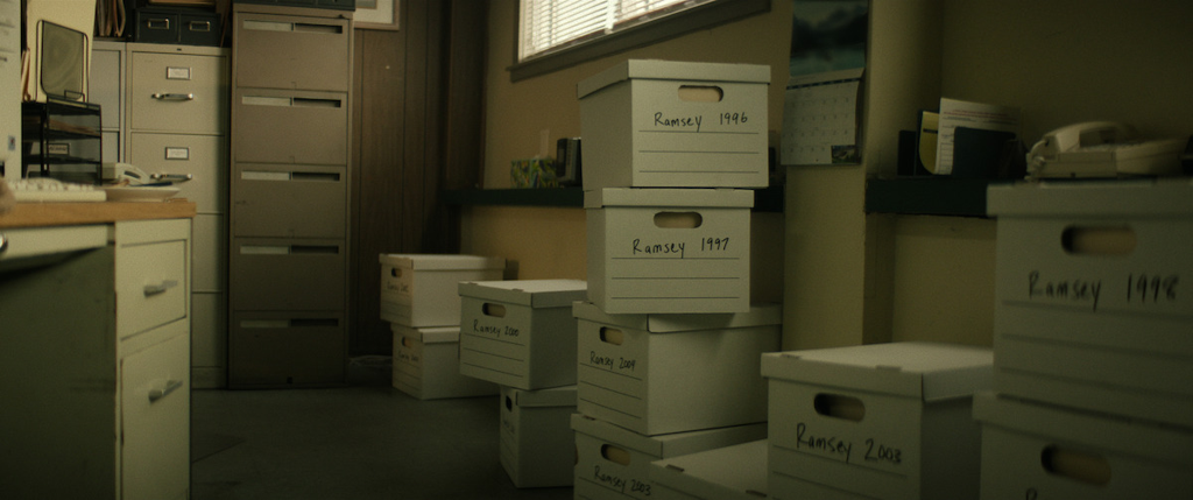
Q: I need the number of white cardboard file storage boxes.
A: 12